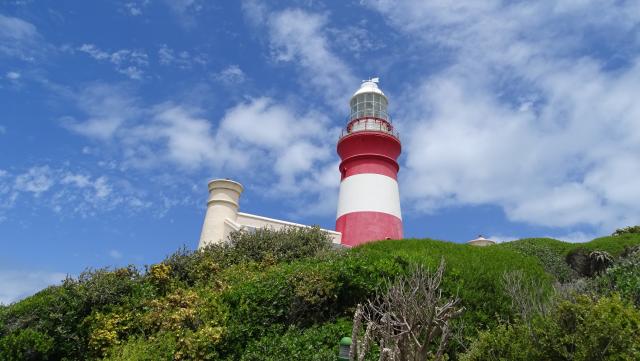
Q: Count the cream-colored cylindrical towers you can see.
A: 1